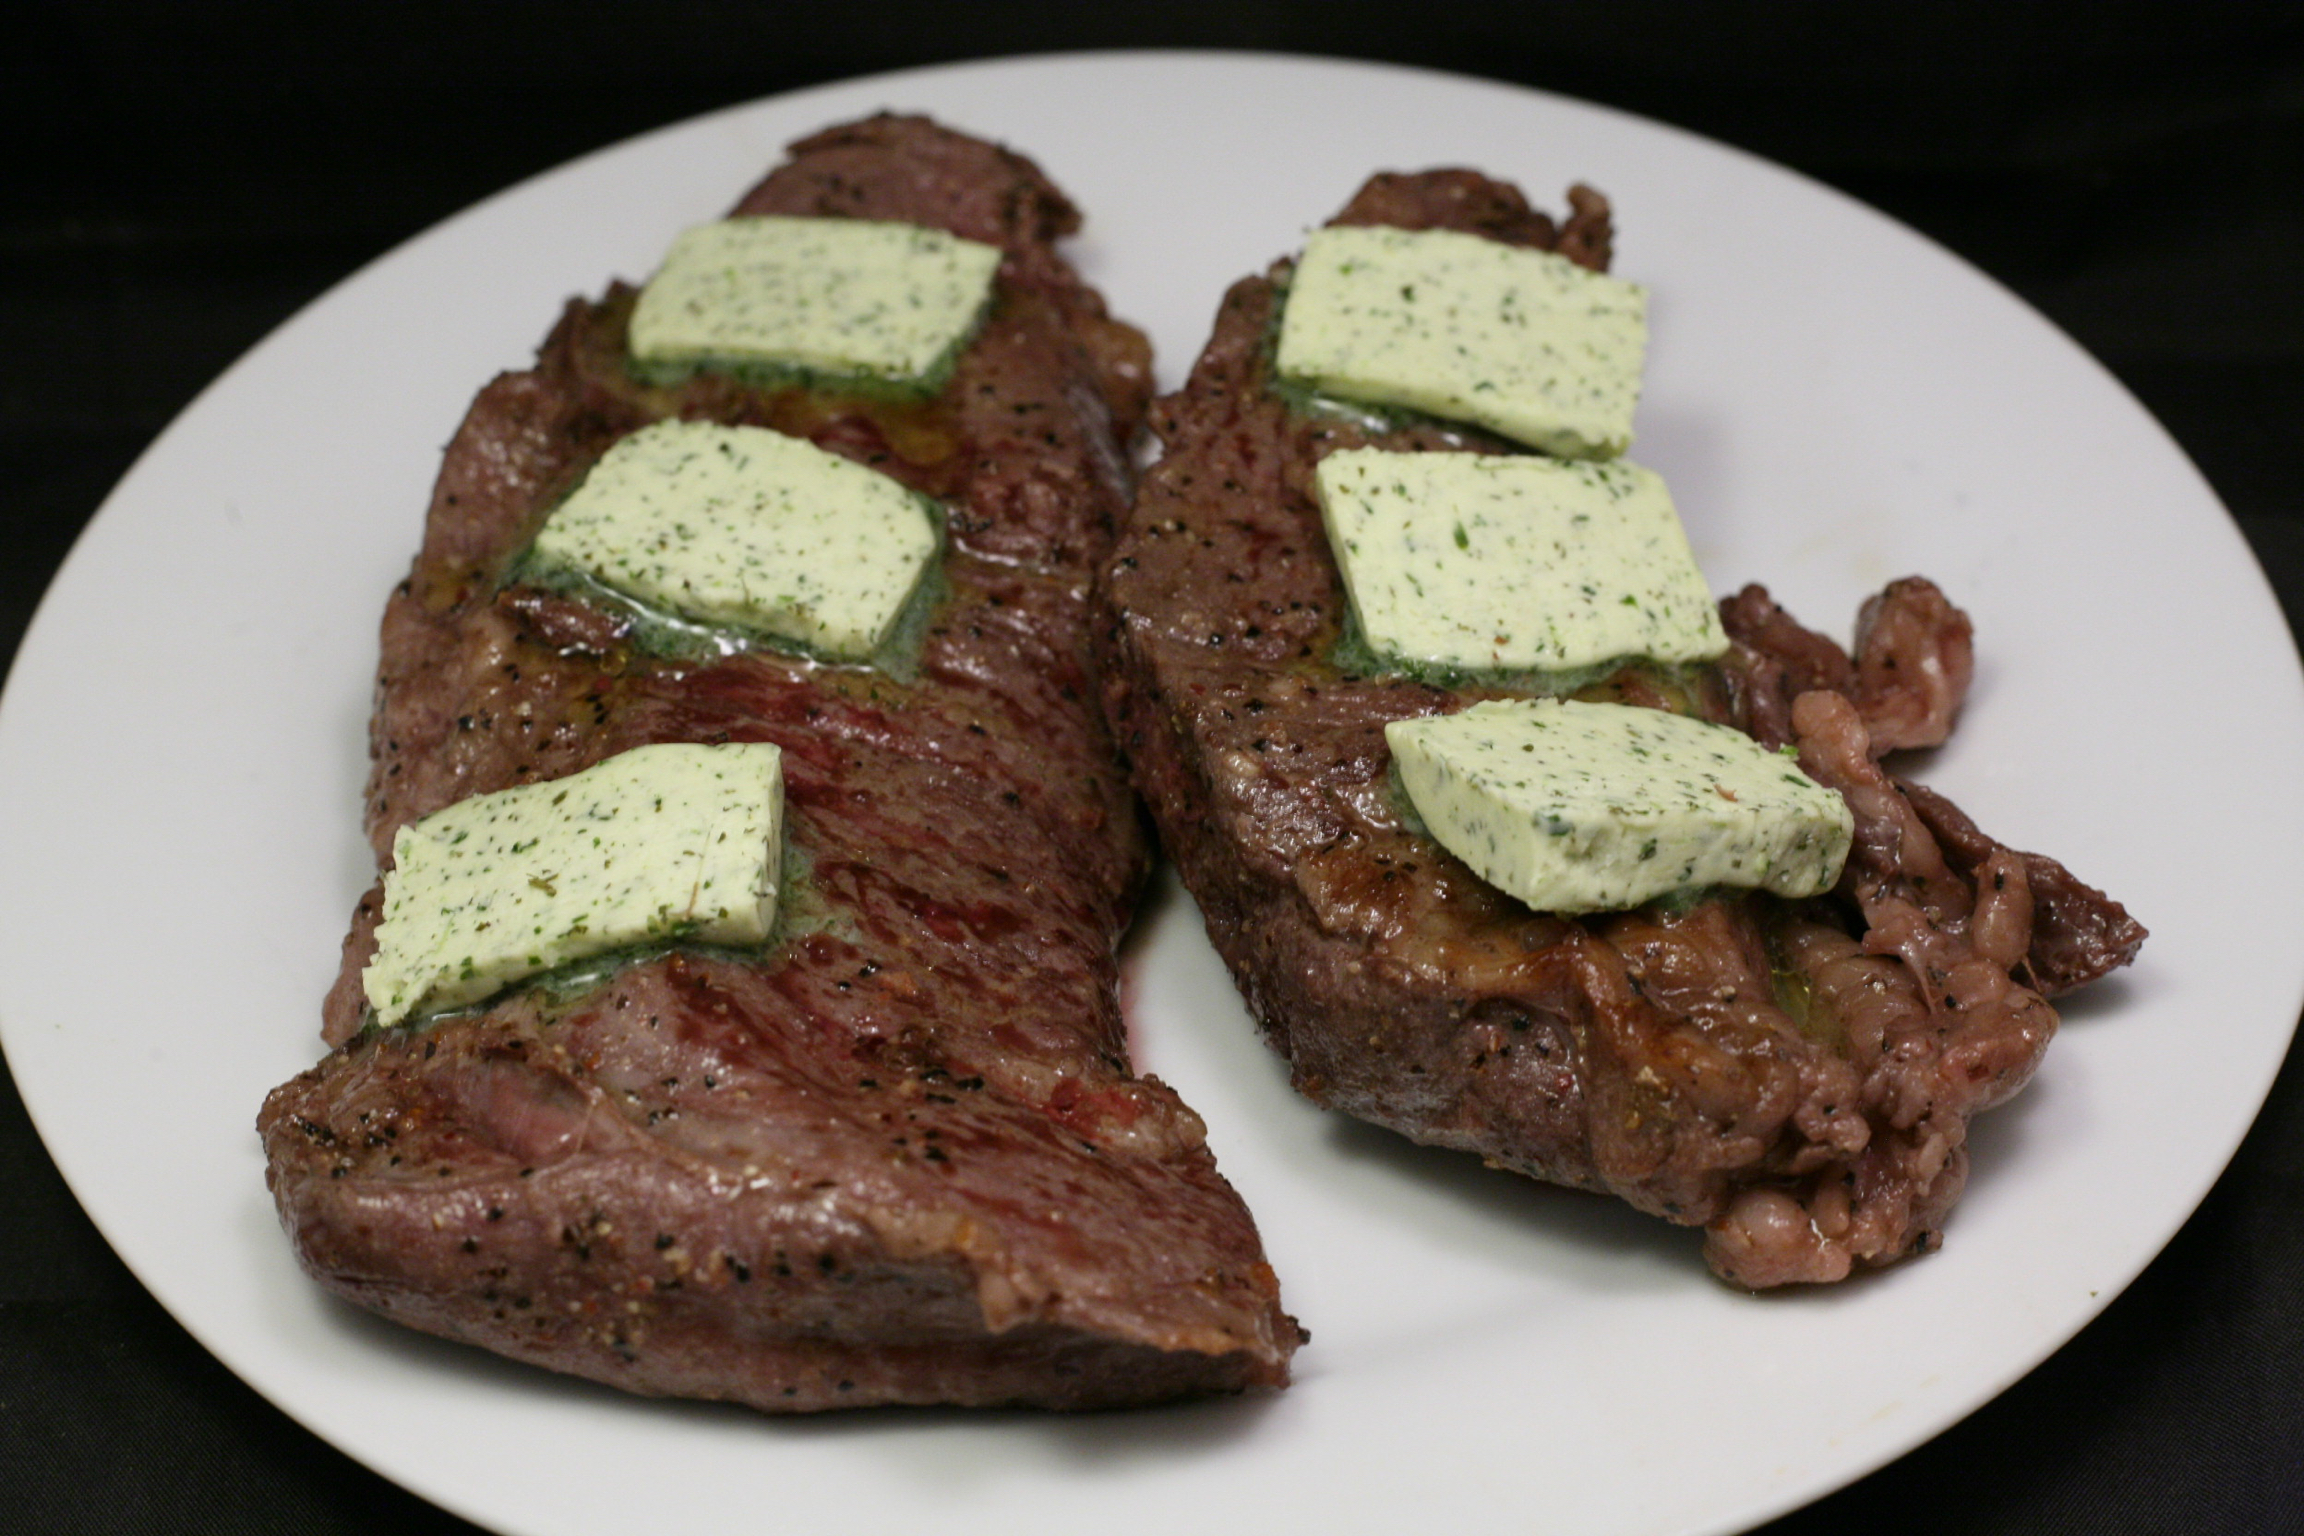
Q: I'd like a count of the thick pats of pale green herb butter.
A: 6